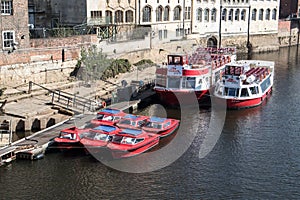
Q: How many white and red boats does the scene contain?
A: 2